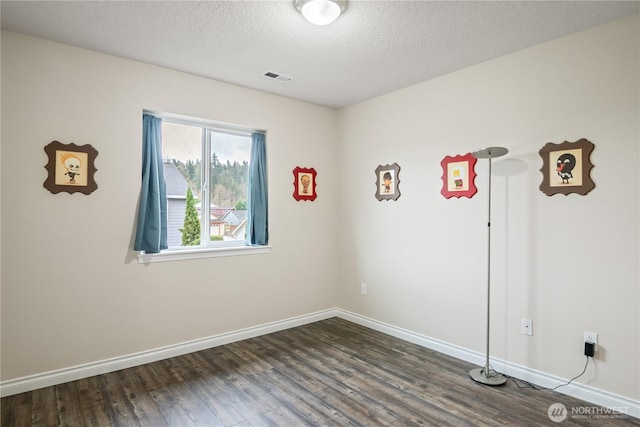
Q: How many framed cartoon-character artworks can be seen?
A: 5